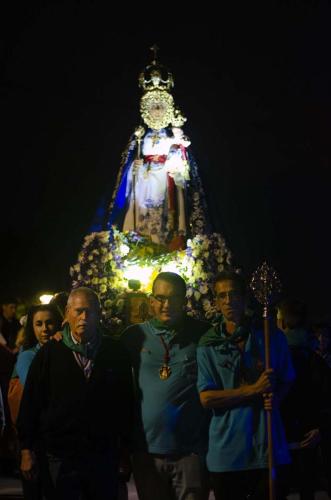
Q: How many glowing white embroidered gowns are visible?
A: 1